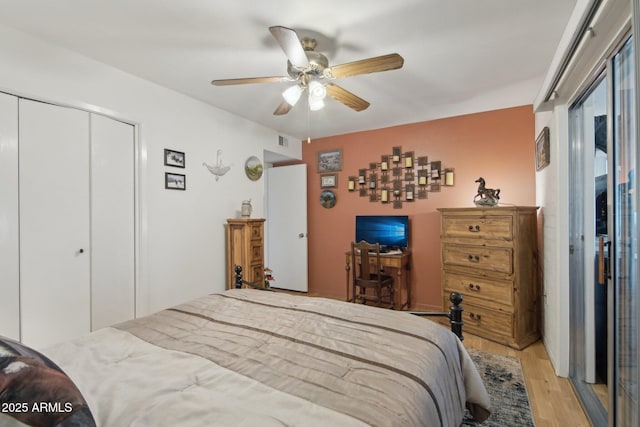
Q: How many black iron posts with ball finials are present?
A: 2